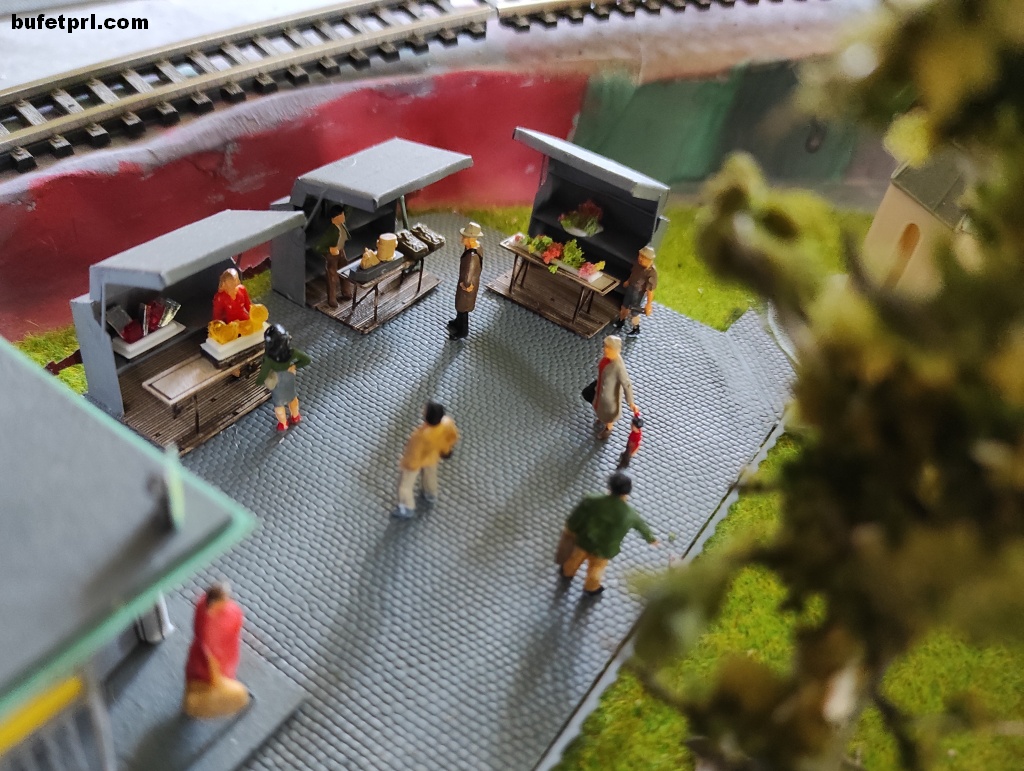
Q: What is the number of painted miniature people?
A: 10